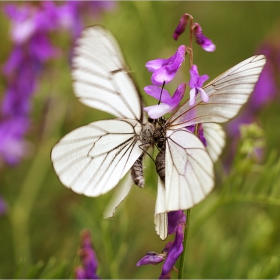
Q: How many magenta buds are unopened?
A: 2